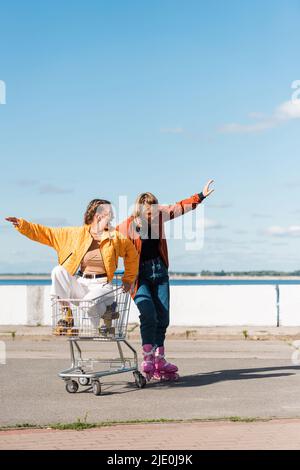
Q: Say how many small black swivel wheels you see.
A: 4